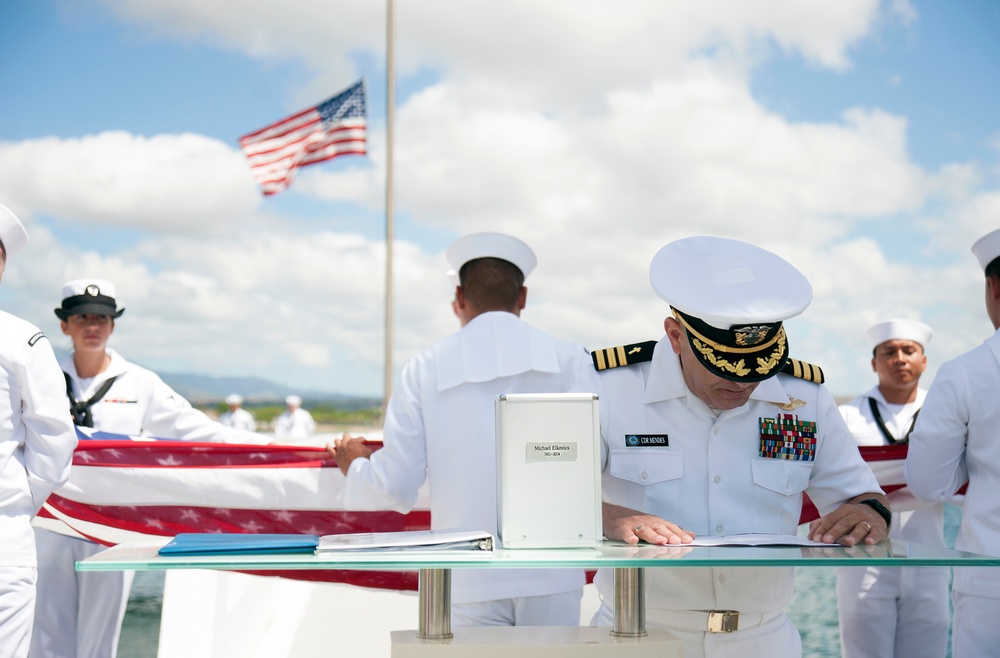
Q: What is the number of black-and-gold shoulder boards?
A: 2